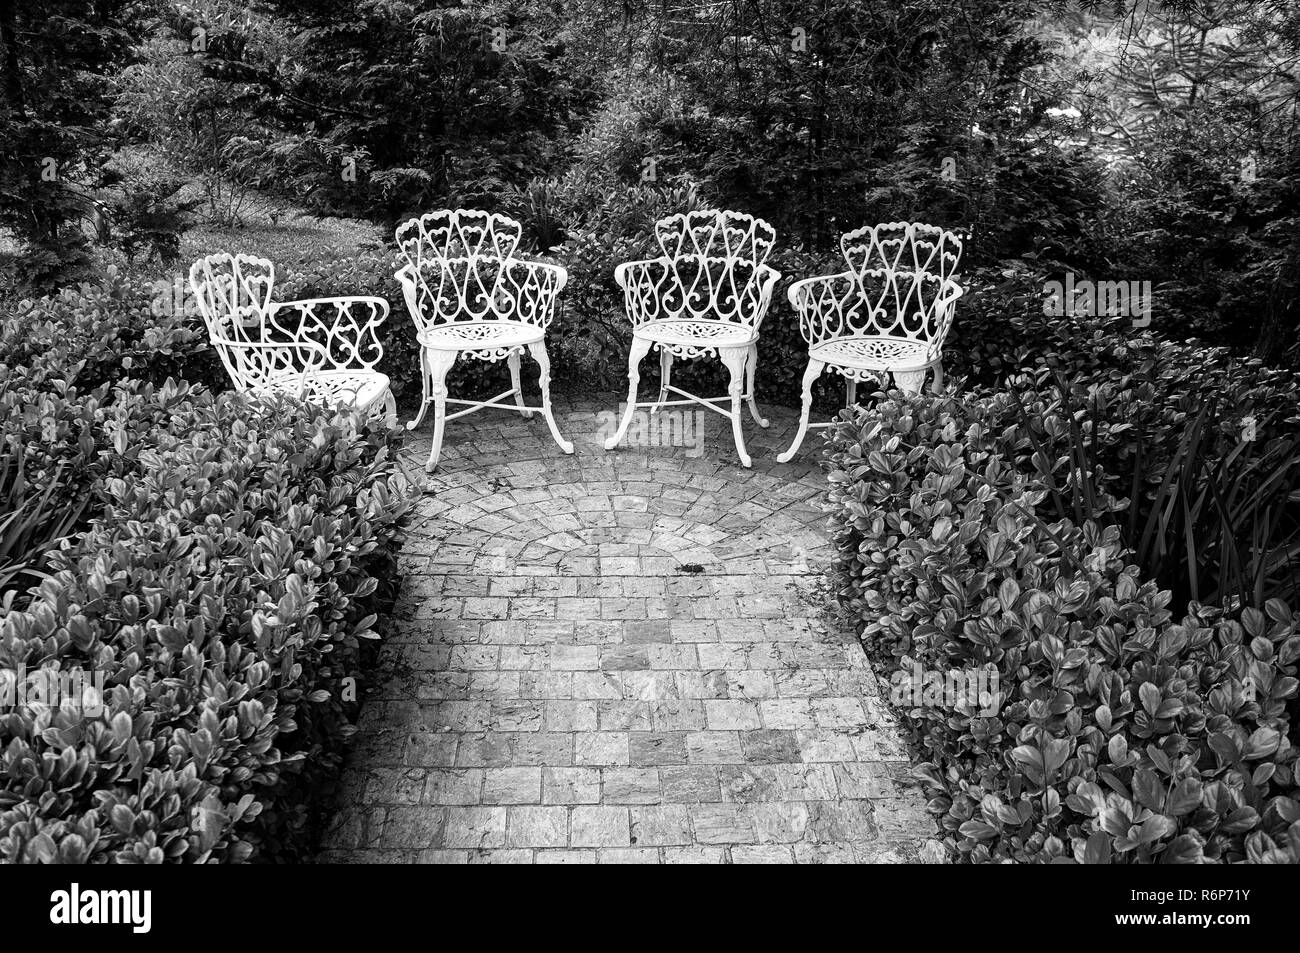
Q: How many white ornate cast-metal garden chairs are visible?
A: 4